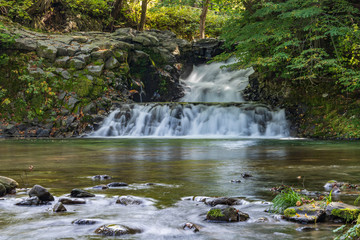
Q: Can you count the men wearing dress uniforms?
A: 0